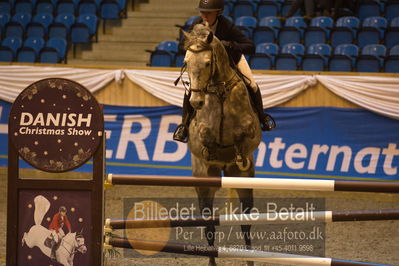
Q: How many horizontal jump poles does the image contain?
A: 3